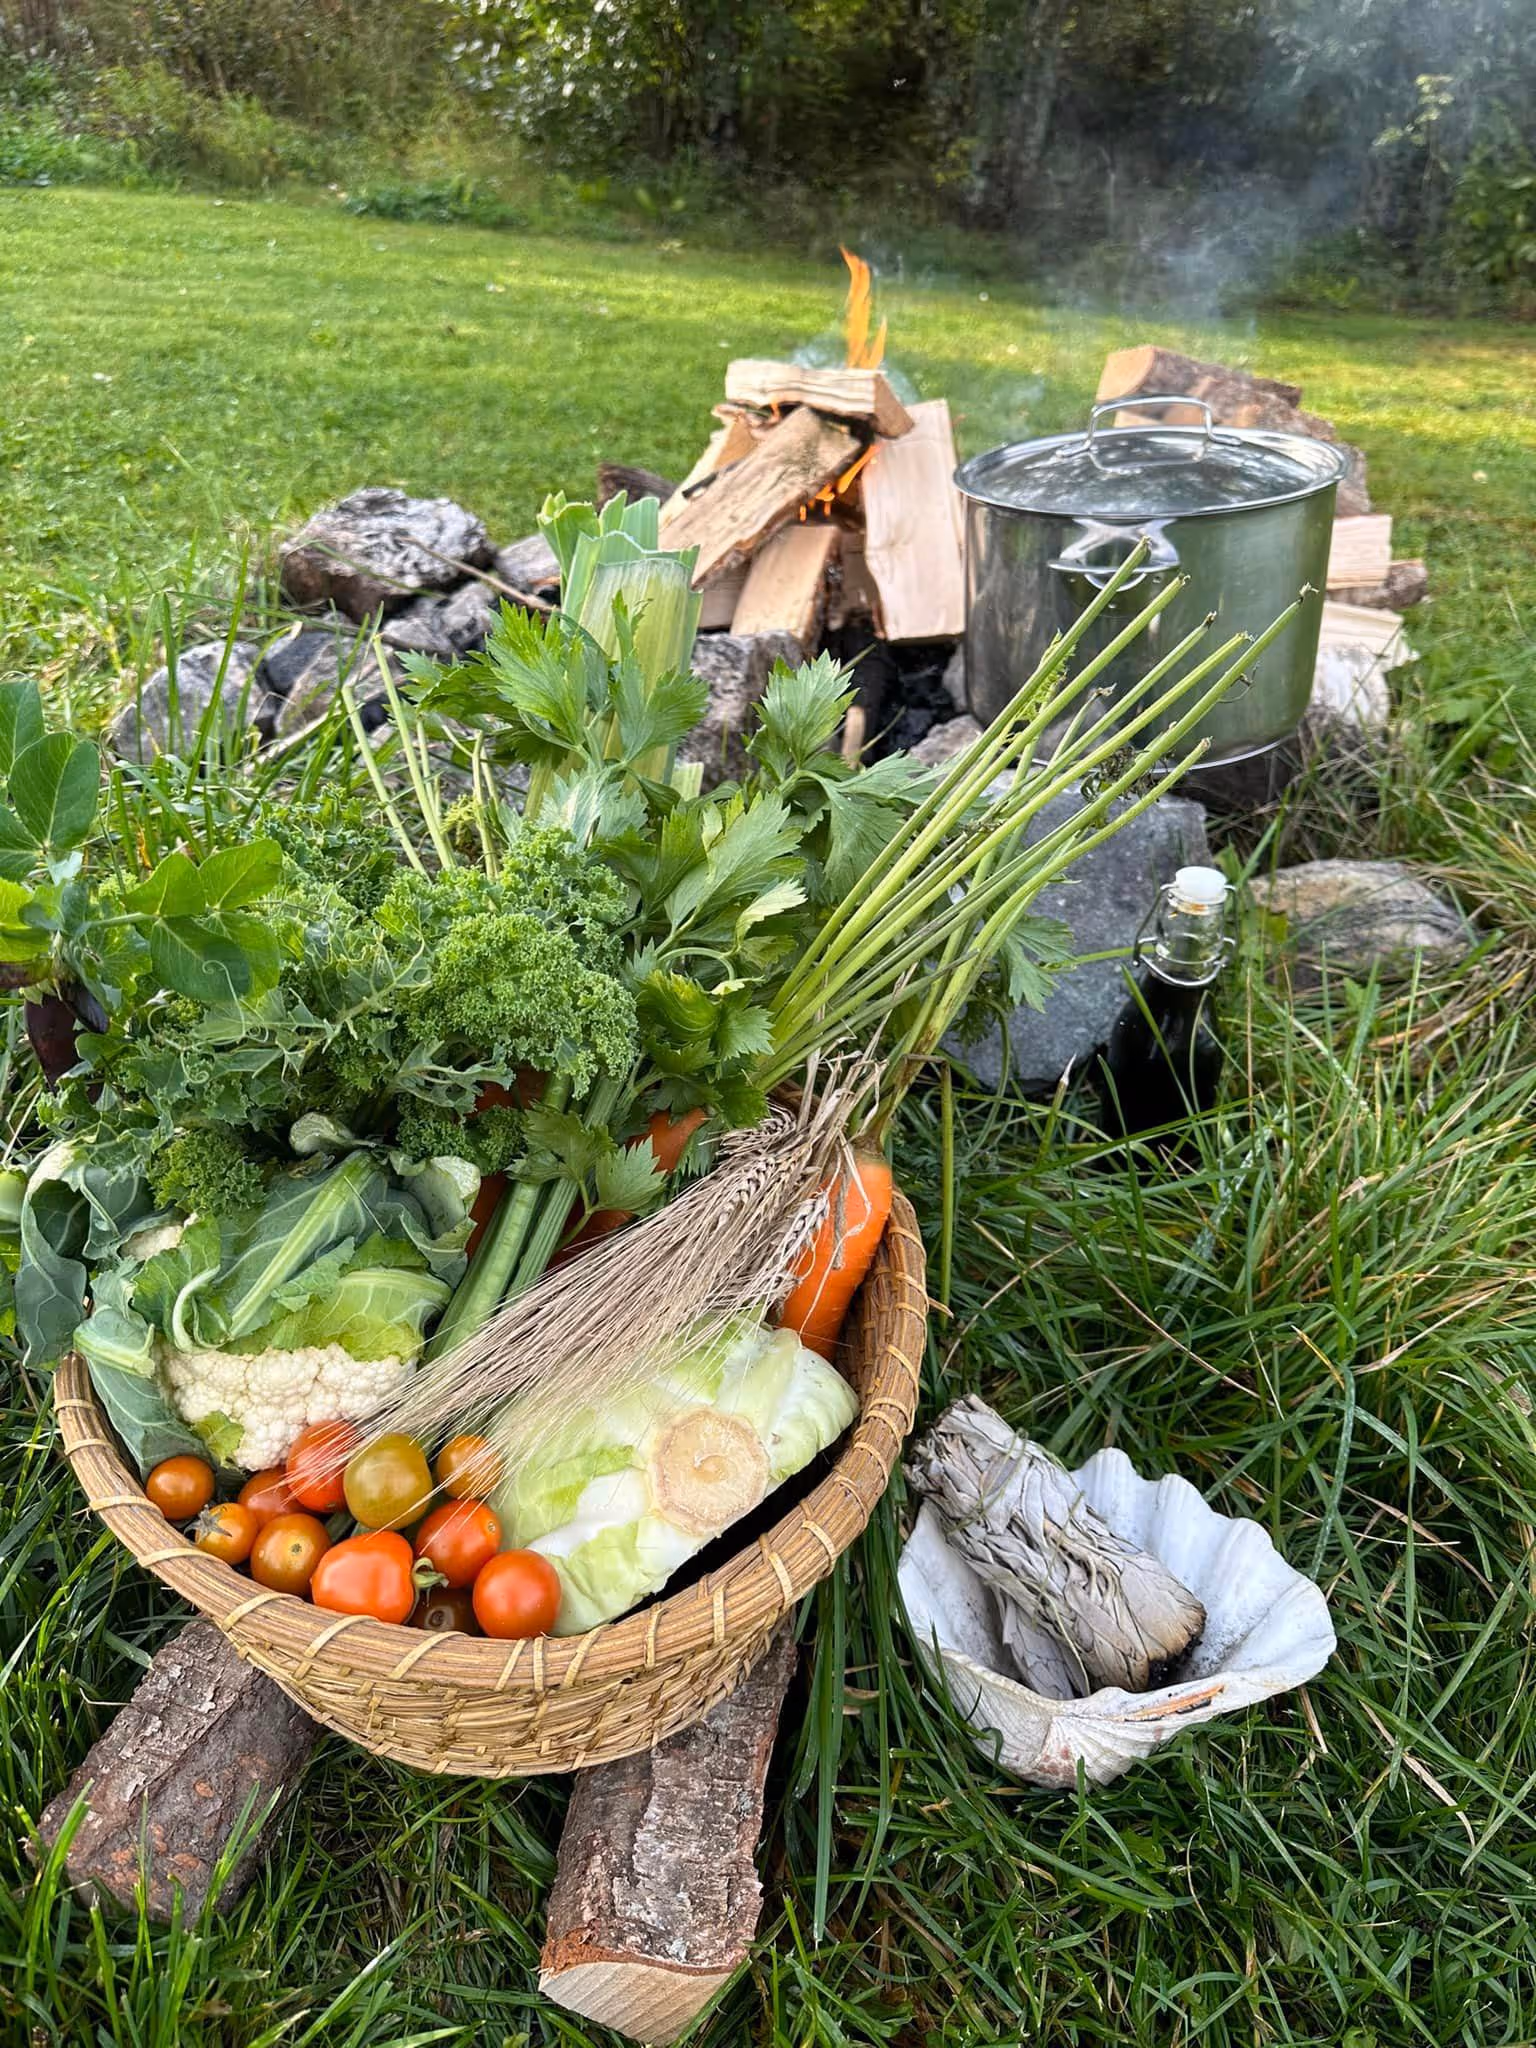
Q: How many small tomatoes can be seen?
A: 11